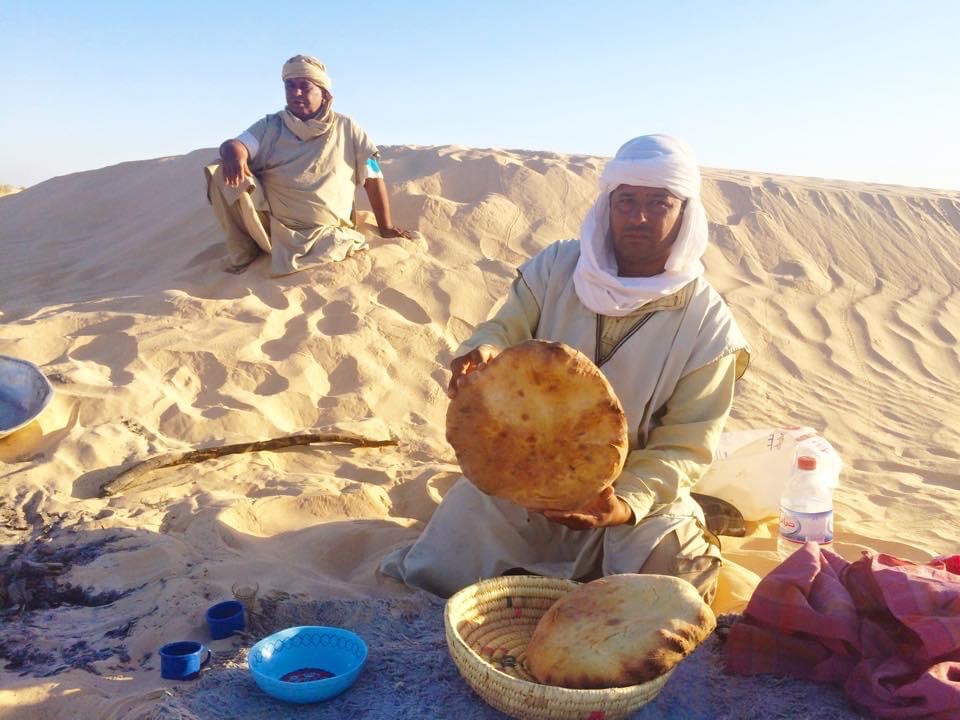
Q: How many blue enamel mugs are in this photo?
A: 2